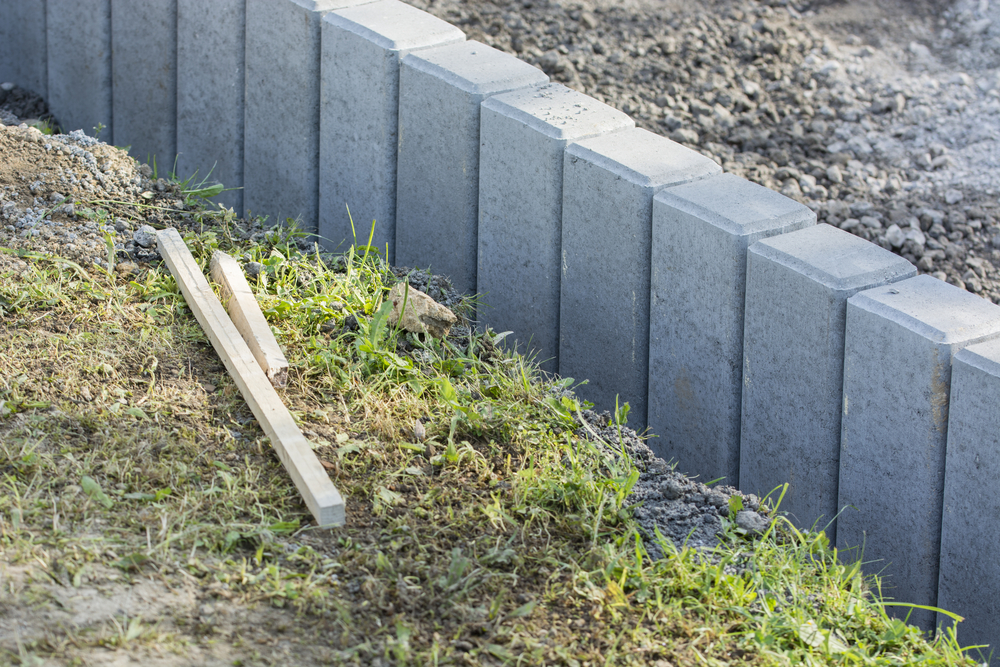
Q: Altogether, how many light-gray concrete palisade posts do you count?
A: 13